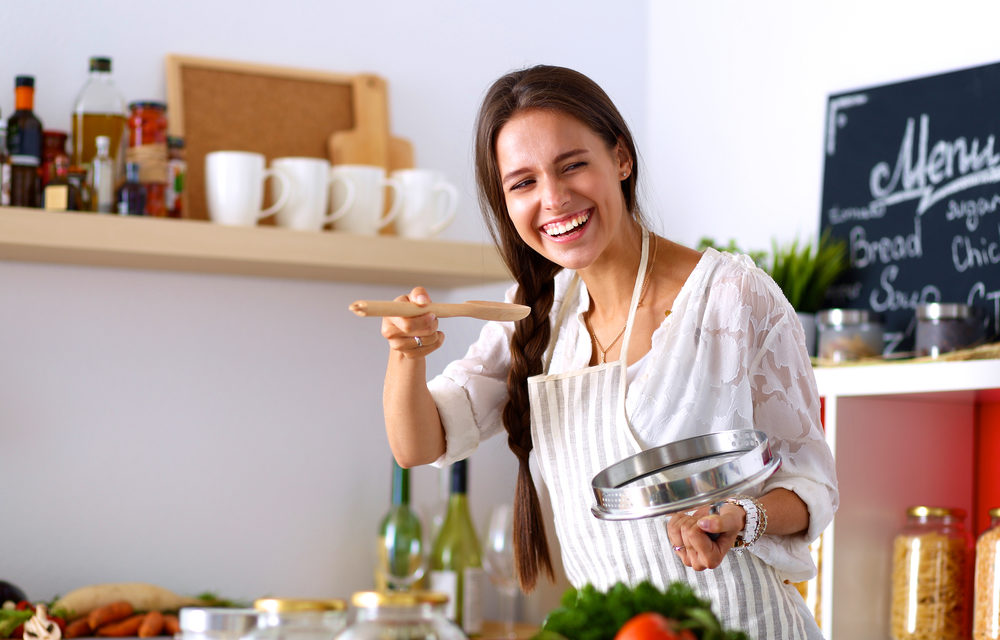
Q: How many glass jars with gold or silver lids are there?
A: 7